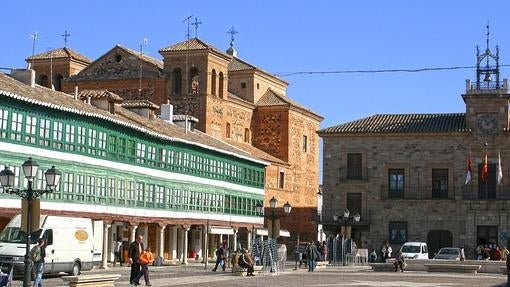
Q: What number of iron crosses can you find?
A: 3